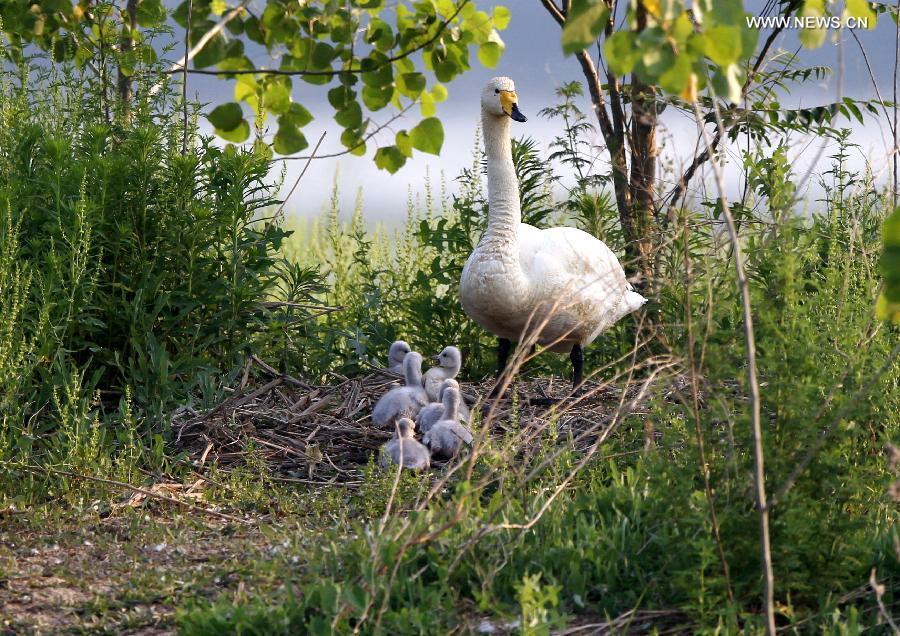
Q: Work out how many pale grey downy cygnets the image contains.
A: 6